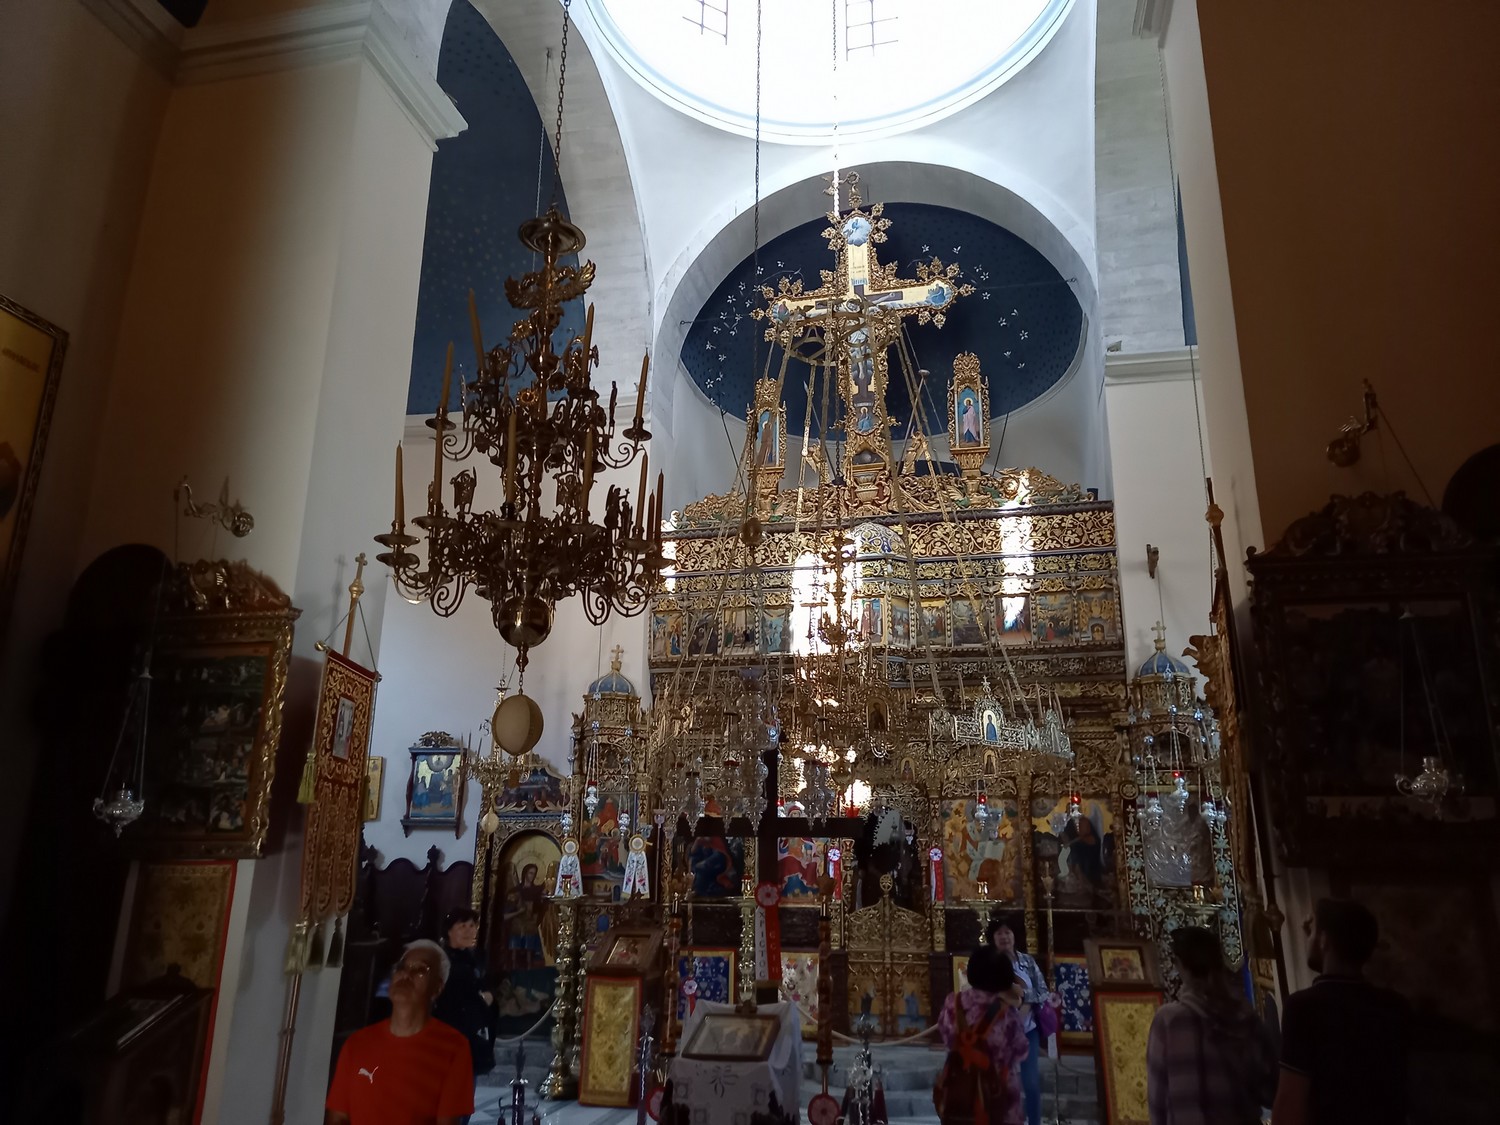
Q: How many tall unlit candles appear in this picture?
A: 11